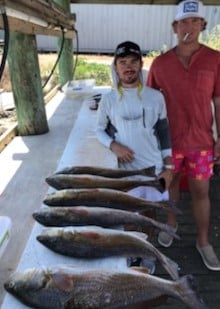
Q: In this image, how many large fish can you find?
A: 6